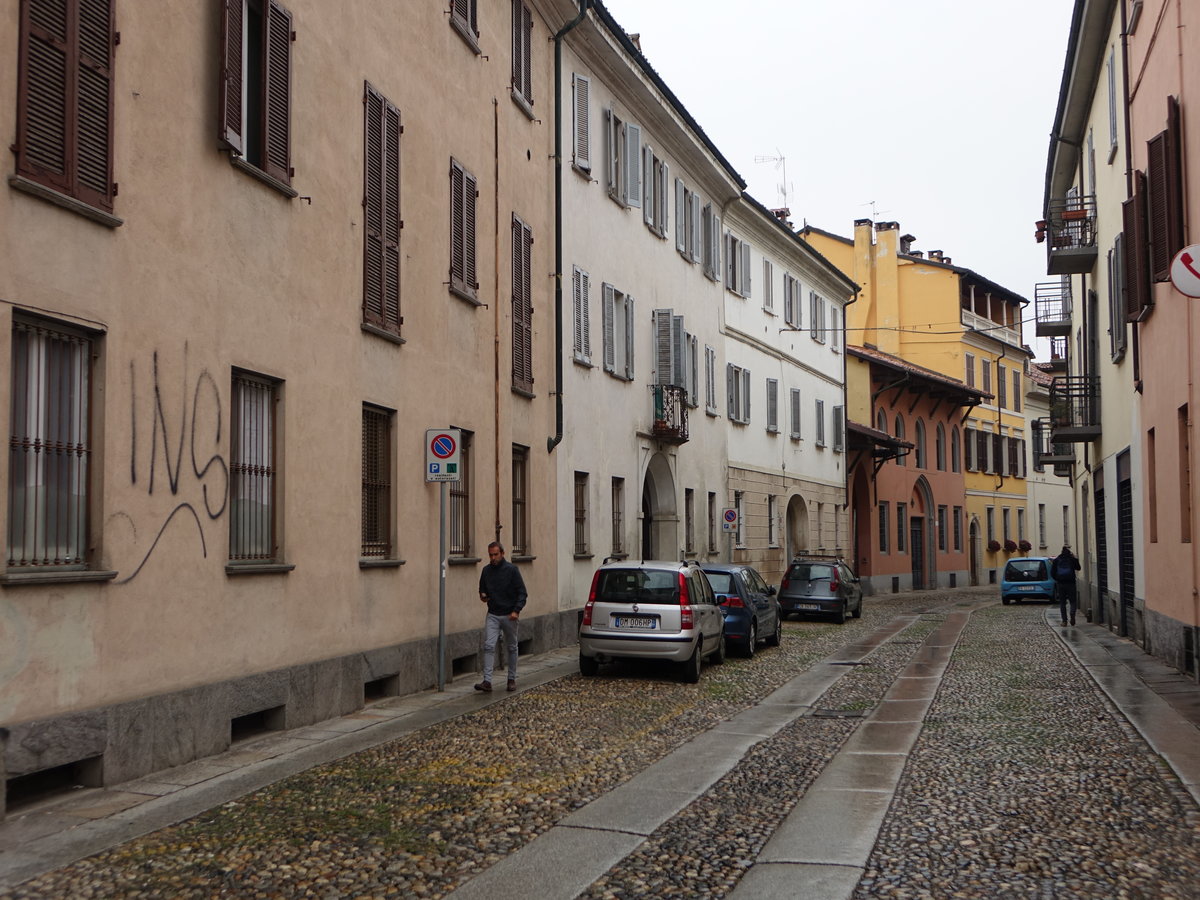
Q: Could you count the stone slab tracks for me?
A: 2